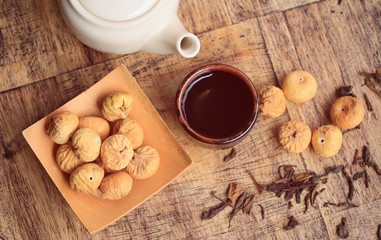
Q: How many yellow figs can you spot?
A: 15